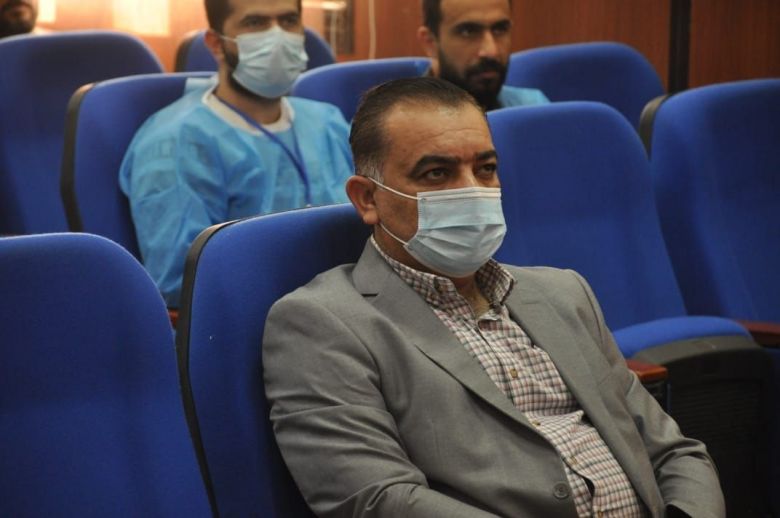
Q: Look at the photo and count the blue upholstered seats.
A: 9